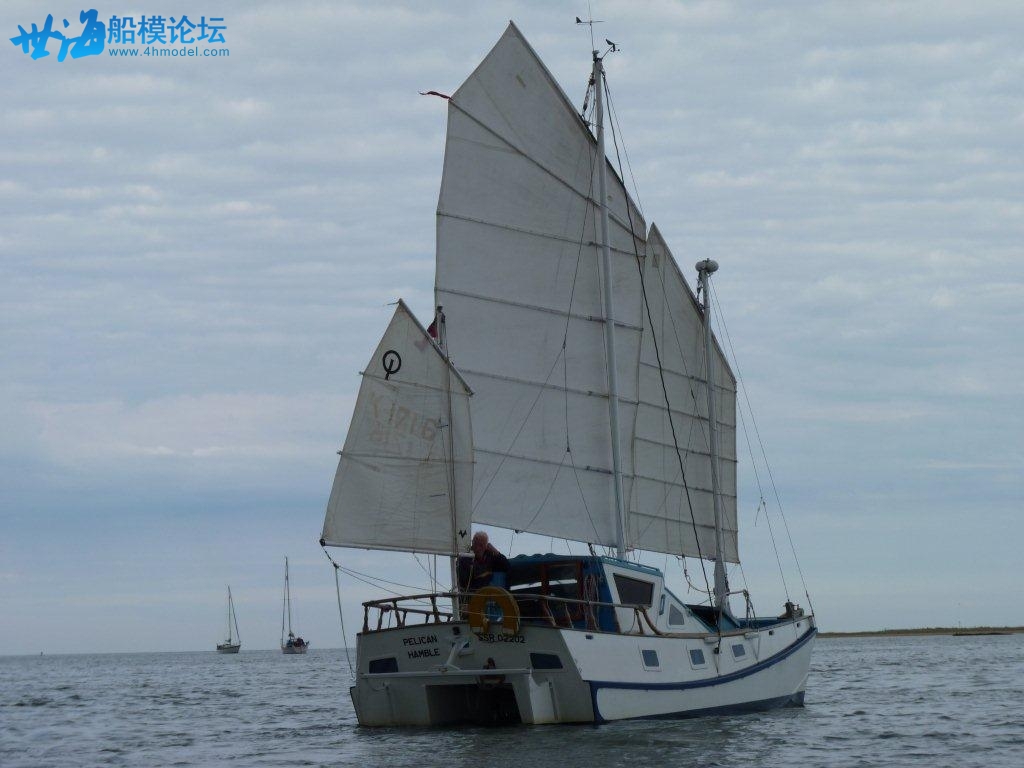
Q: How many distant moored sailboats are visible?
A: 2